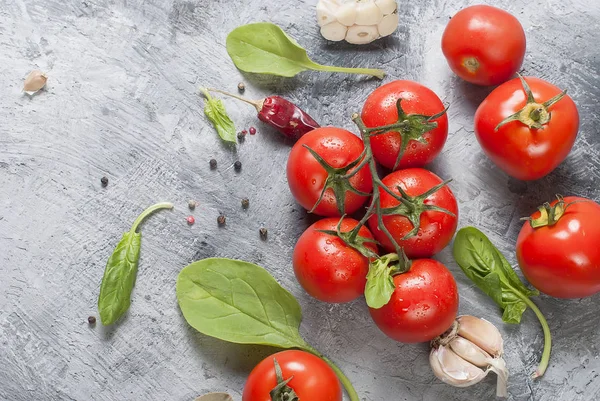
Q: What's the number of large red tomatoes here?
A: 9